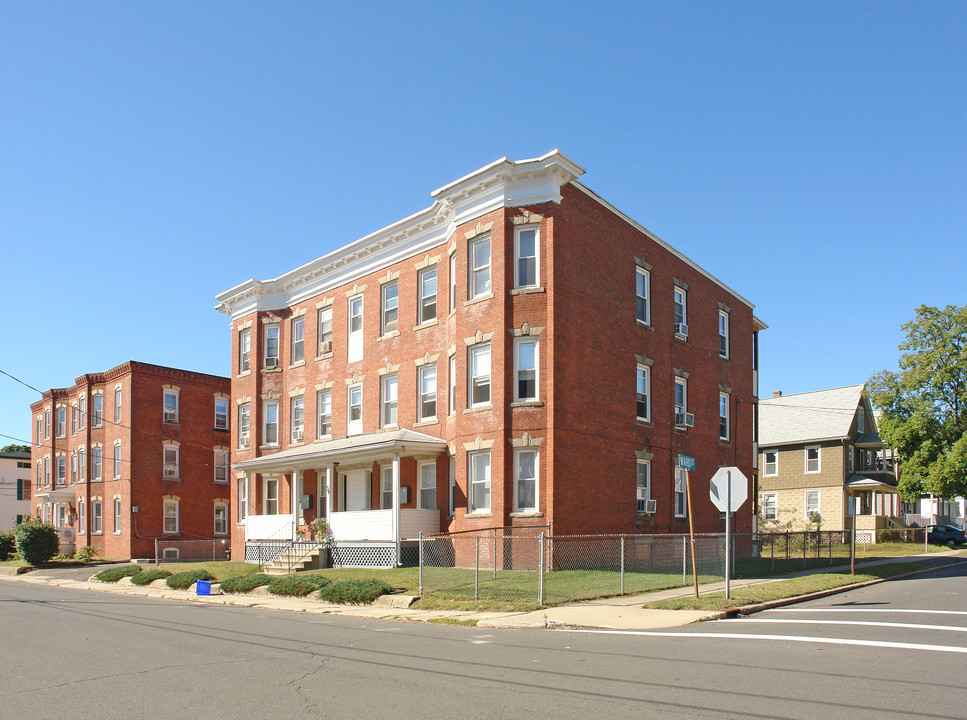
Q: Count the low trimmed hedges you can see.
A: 6